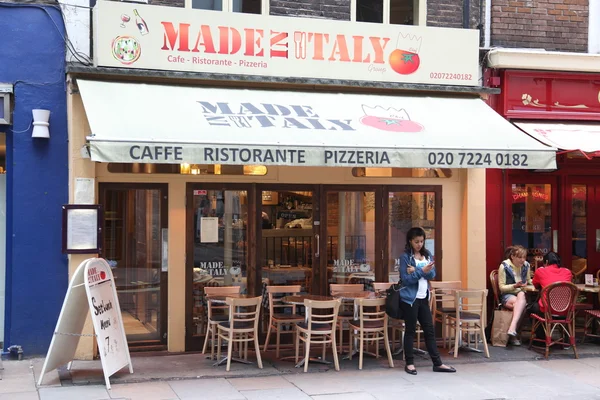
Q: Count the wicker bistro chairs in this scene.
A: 3